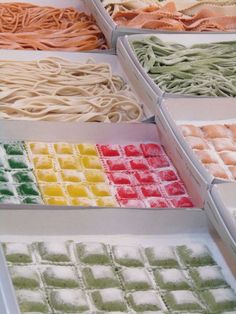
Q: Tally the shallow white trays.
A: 8